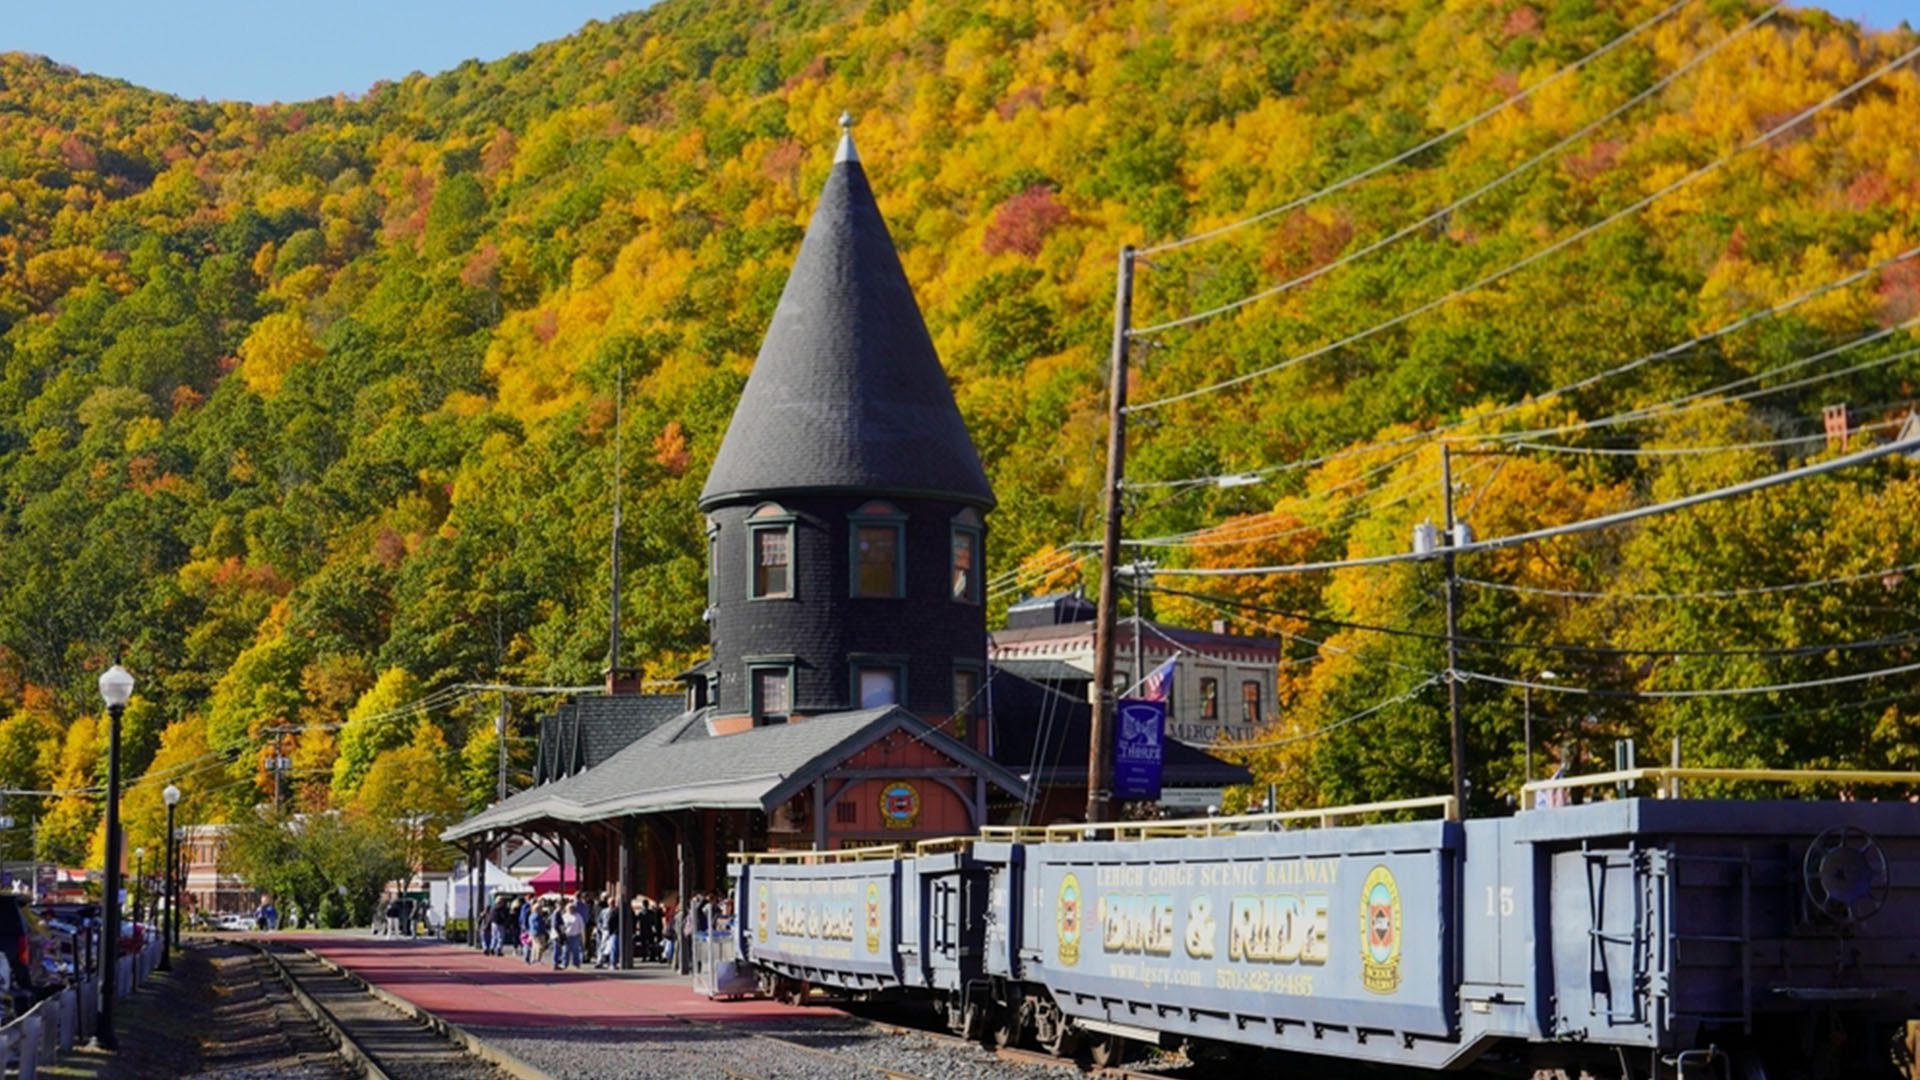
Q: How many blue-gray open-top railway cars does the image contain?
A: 2